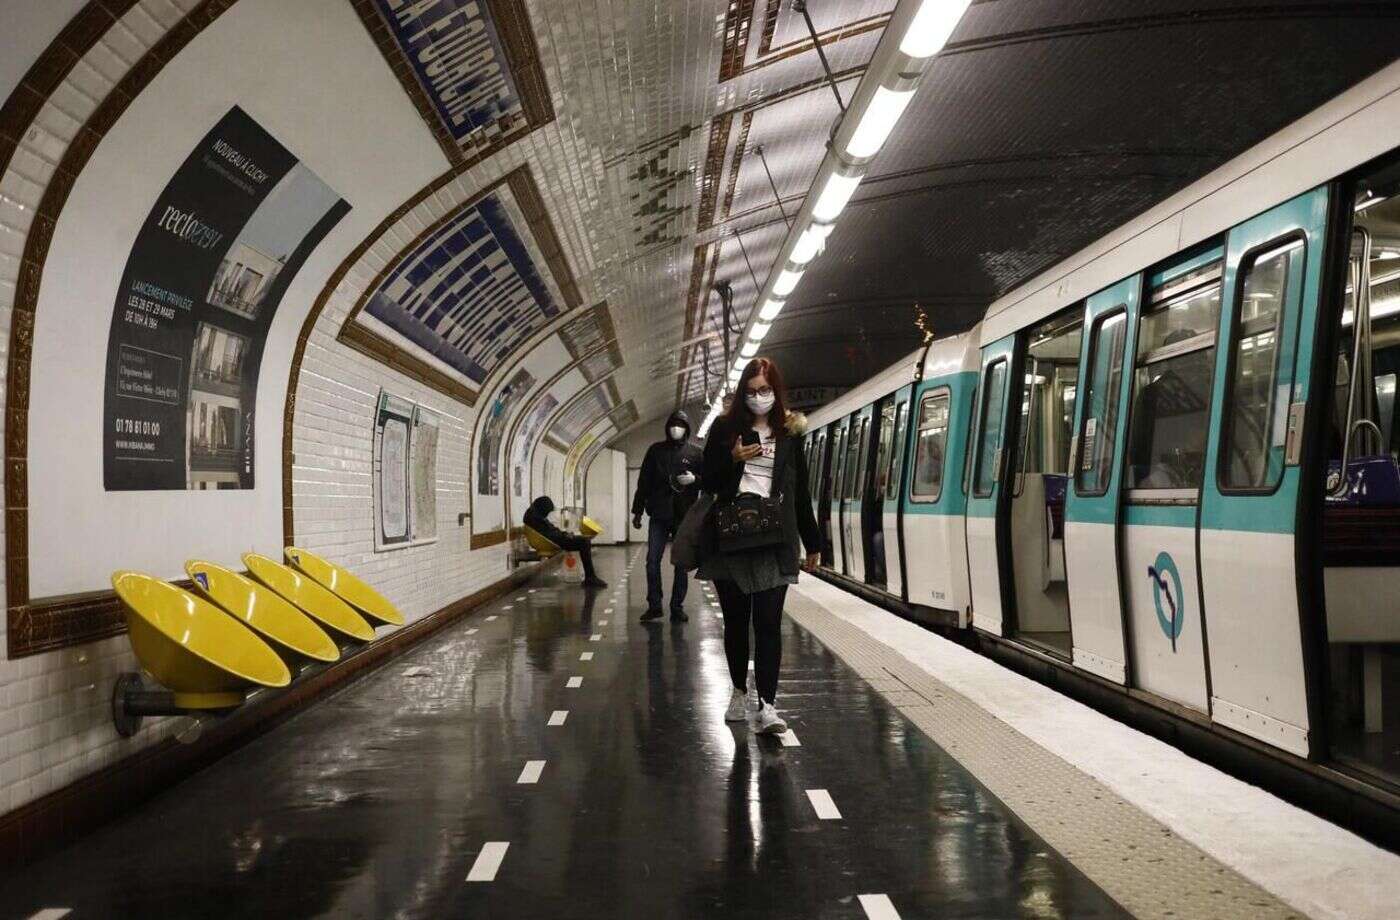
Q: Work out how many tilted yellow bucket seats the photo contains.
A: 6